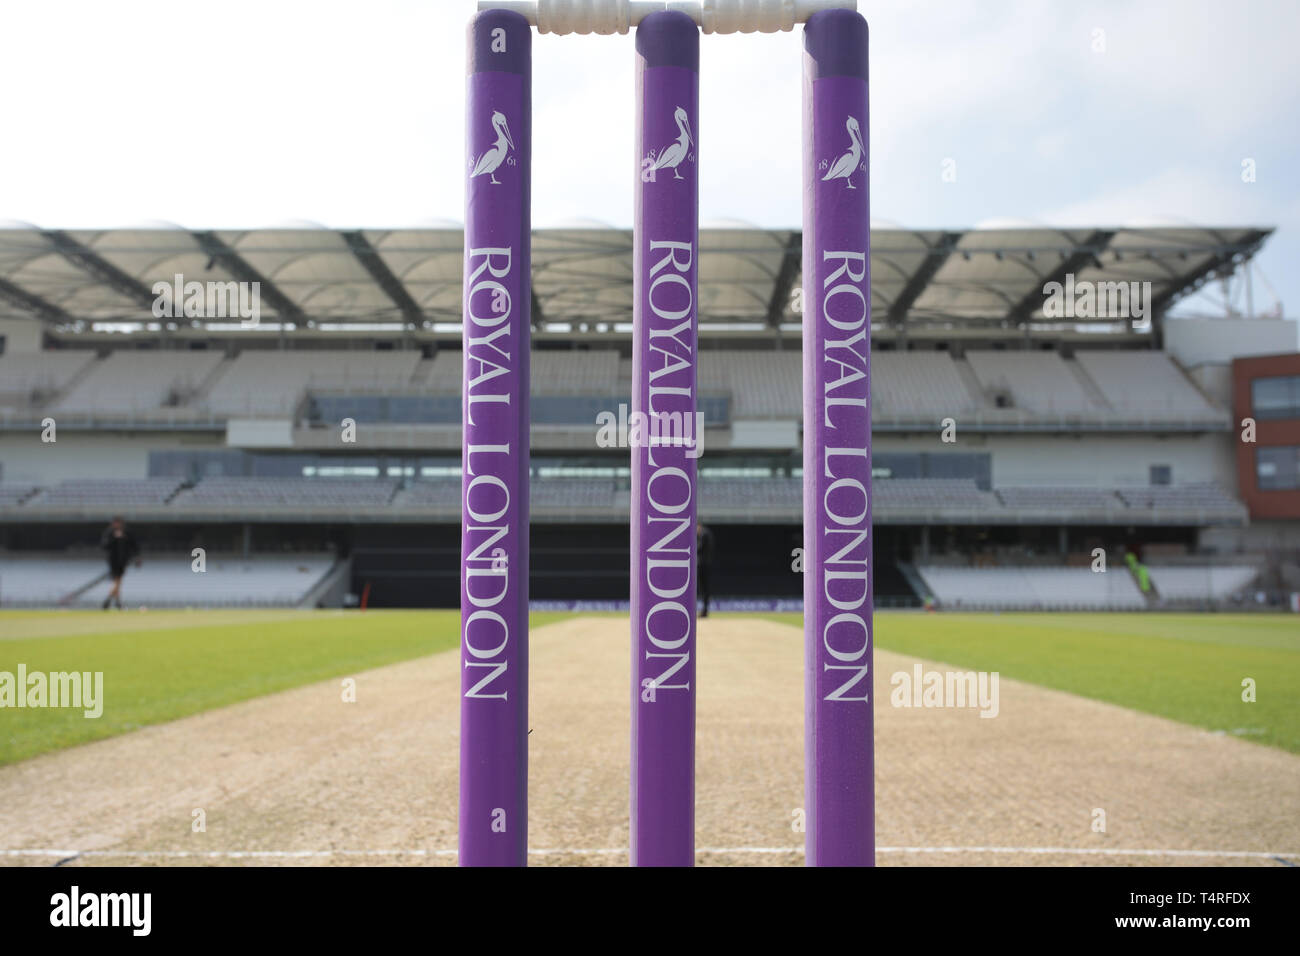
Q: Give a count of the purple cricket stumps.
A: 3